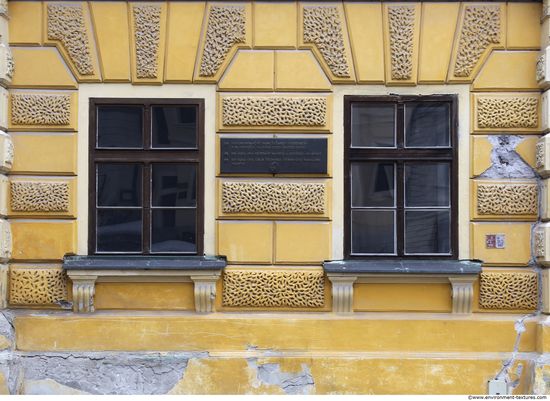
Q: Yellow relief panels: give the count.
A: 15